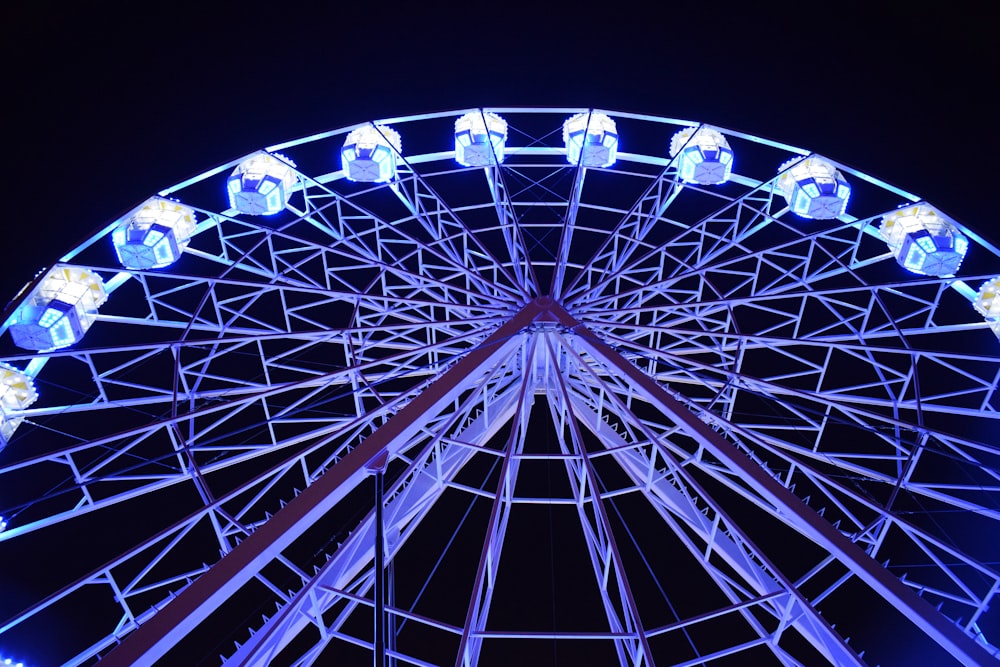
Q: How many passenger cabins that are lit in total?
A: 11